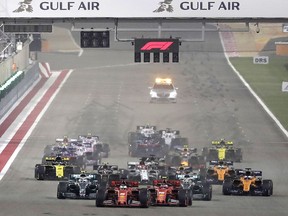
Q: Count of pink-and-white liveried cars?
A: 2